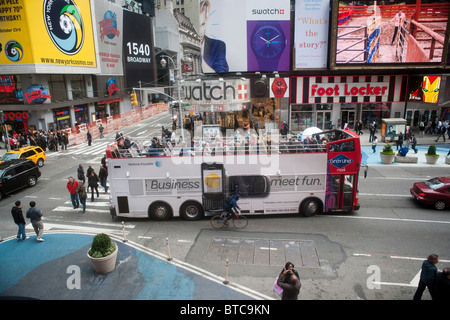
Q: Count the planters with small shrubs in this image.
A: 3